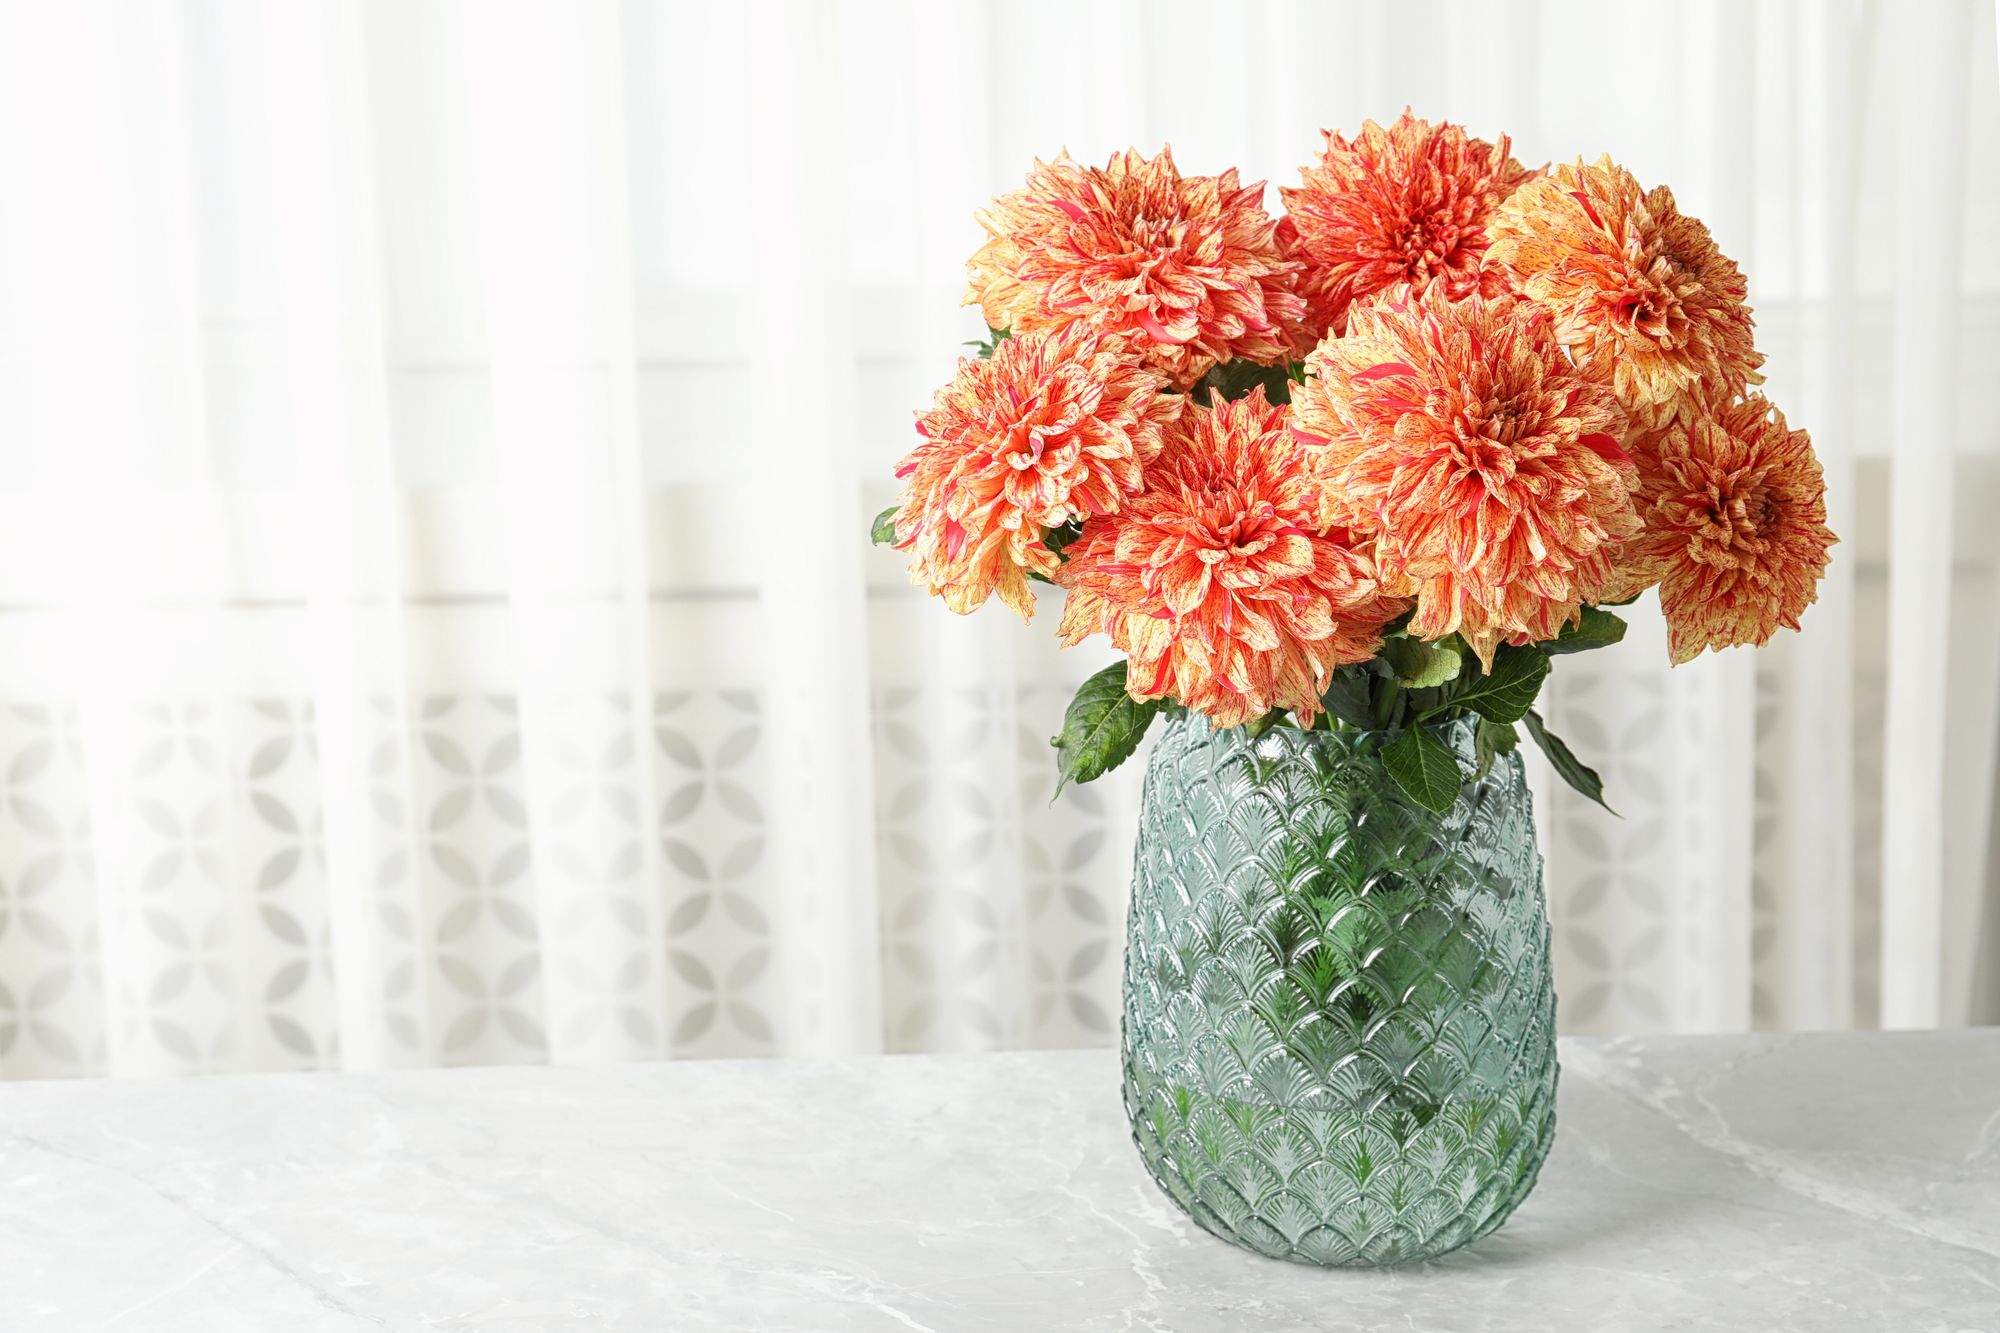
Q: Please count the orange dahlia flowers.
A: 7